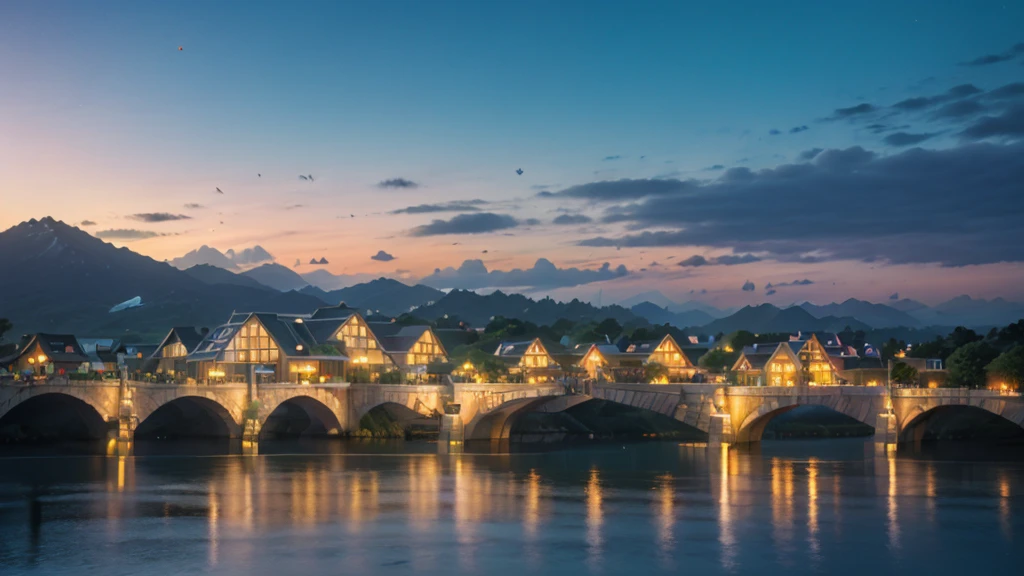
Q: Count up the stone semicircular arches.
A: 7